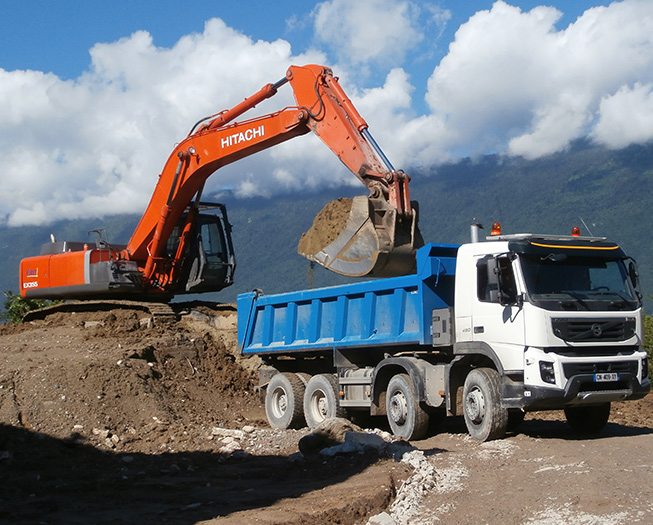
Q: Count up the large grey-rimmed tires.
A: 4